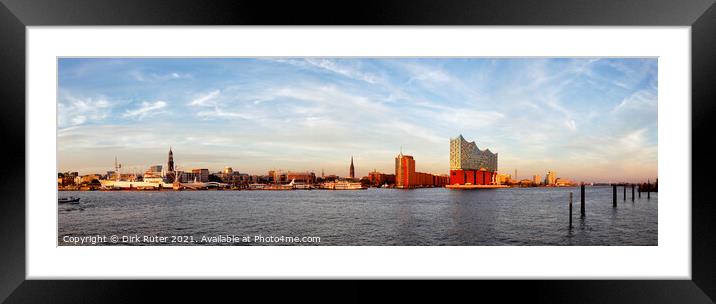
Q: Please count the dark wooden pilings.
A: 7